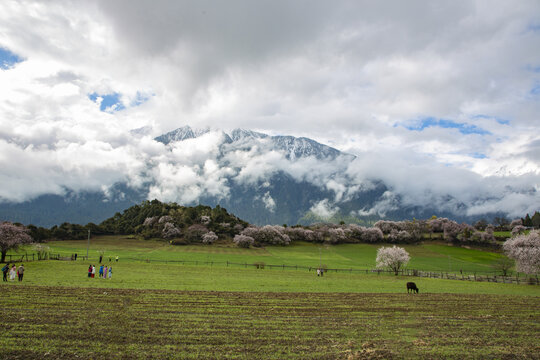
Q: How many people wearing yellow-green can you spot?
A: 2